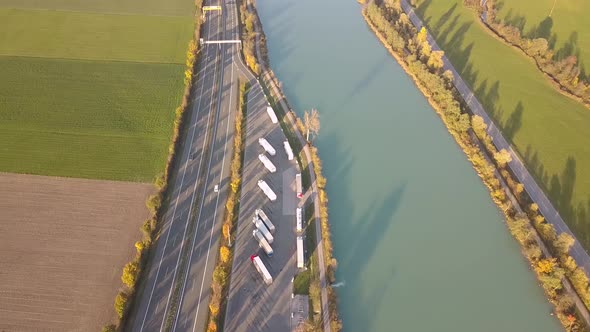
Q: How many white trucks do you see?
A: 12